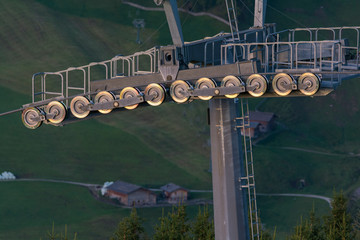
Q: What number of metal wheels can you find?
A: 12